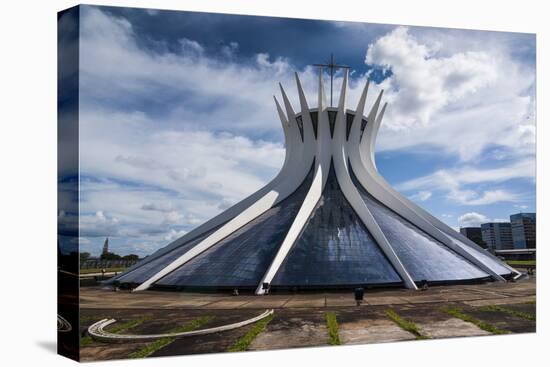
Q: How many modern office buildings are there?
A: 3